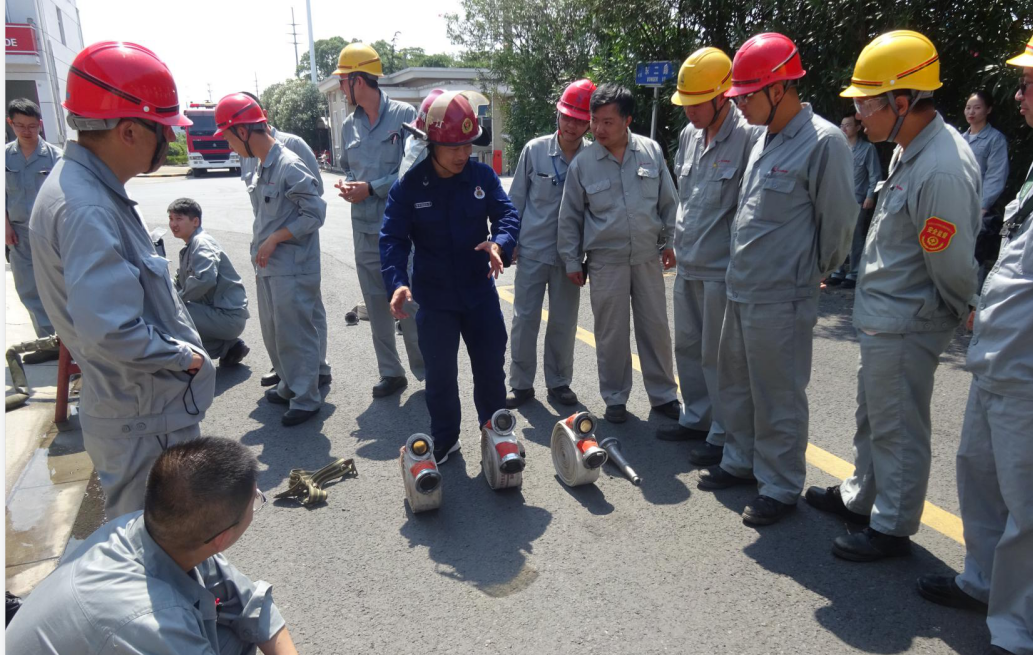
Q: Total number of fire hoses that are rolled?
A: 3